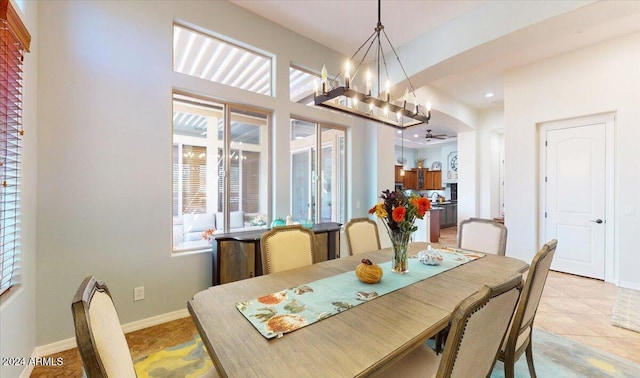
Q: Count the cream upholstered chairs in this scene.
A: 6